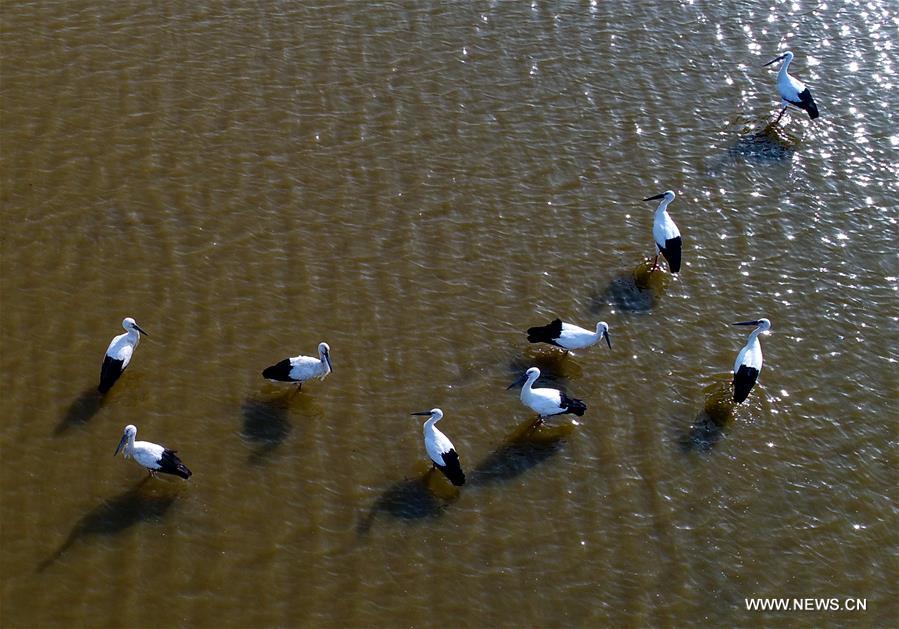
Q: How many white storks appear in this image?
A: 9